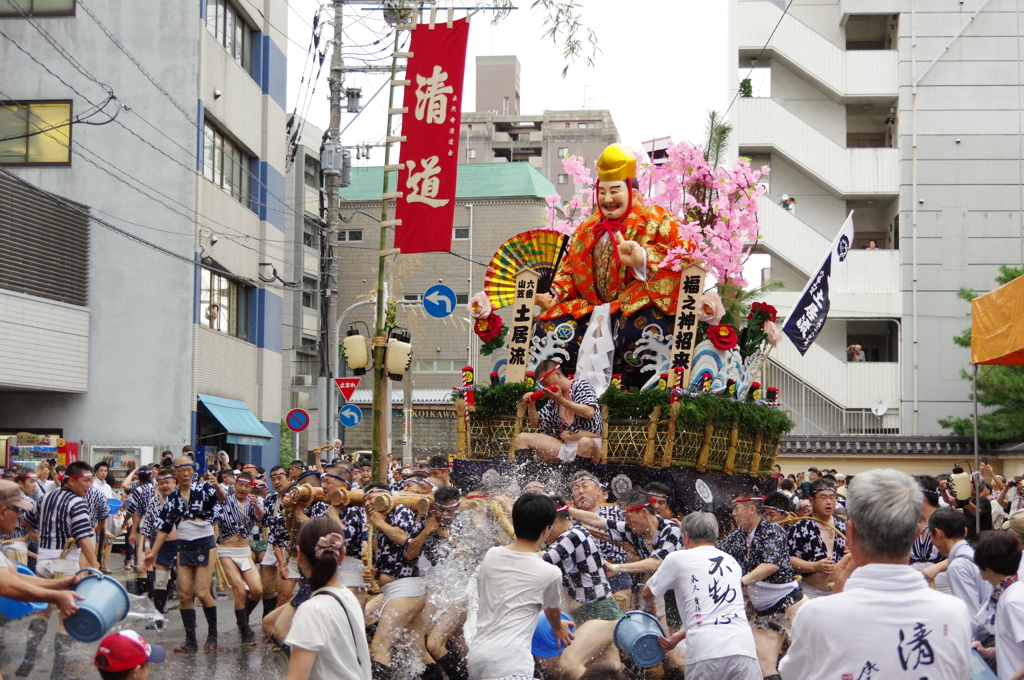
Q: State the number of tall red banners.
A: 1